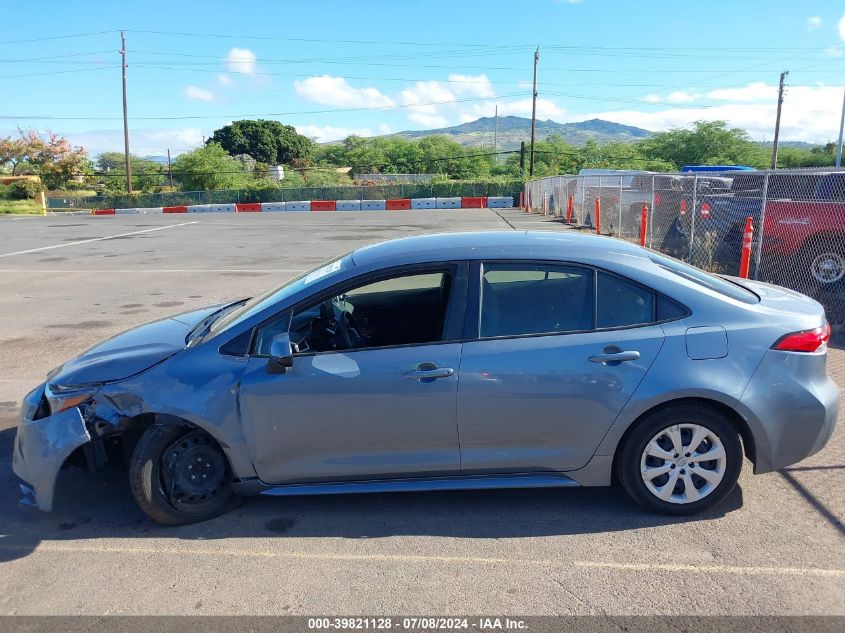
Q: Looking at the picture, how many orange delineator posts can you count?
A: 7